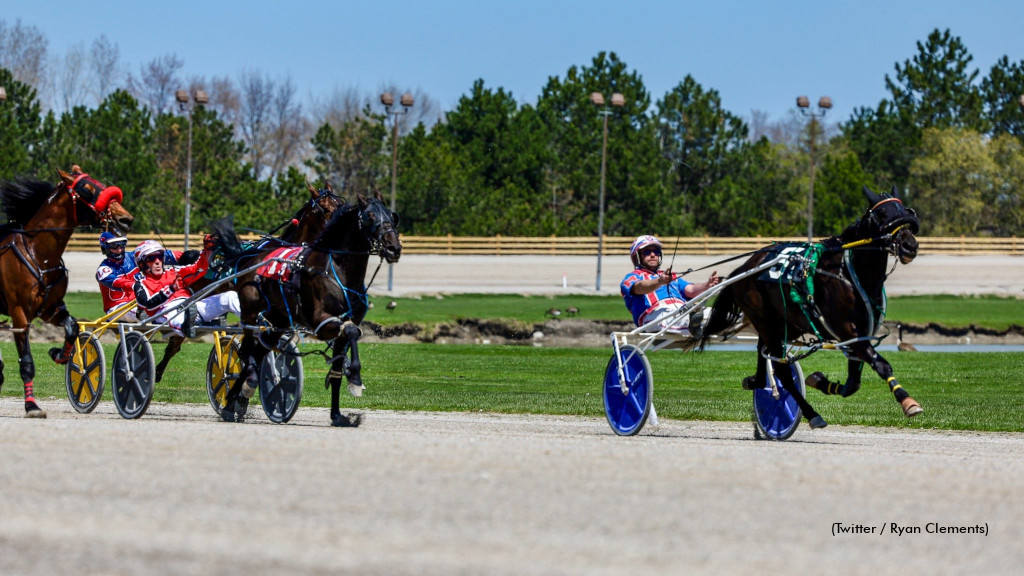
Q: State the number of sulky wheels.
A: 6